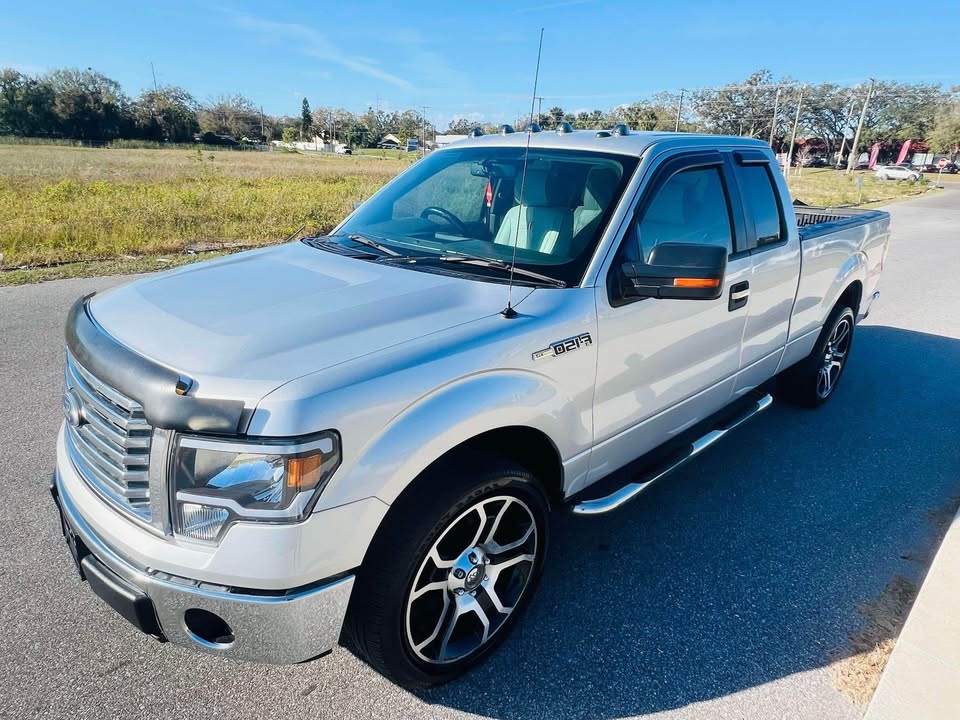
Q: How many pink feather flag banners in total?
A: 2